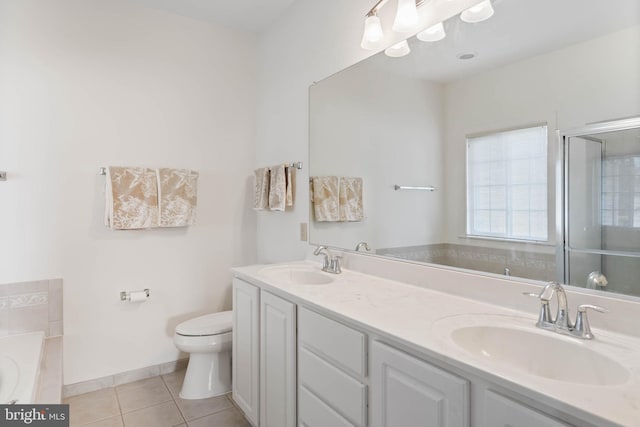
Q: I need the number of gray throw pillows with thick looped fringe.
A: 0